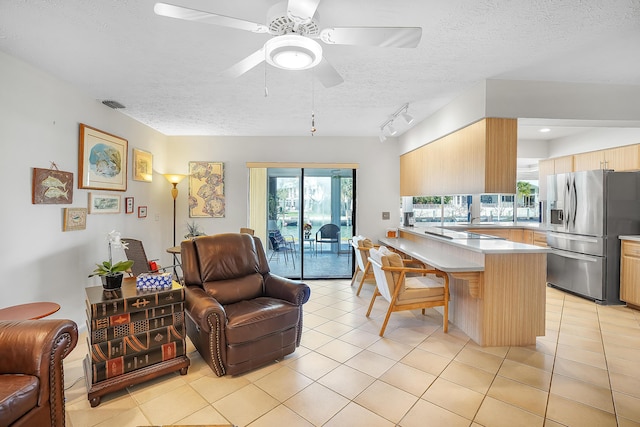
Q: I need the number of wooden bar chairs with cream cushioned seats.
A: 2